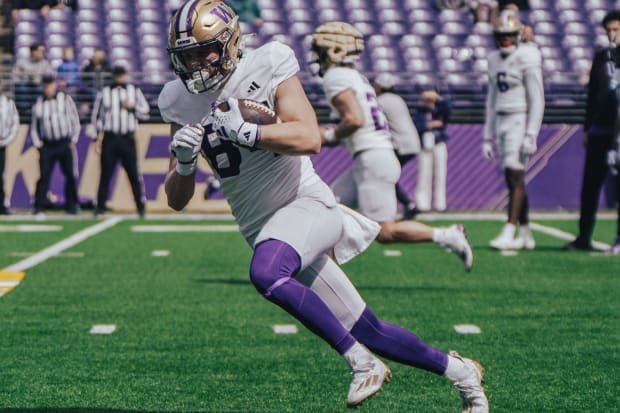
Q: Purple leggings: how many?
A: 2